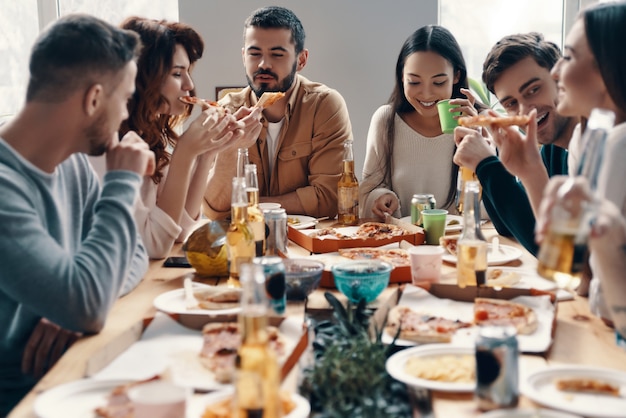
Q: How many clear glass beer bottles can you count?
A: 8